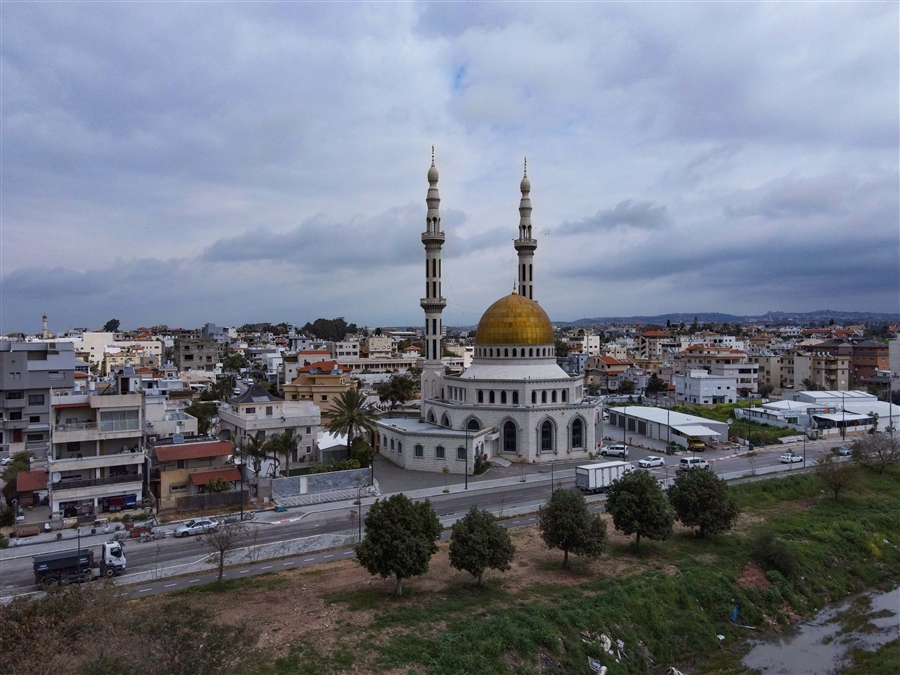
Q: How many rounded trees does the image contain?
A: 5